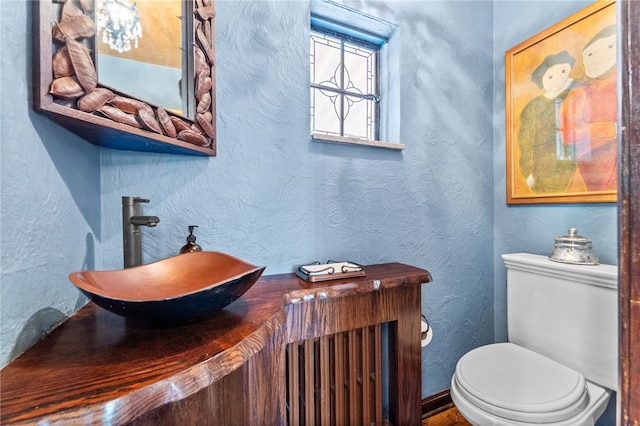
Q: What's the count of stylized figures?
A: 2